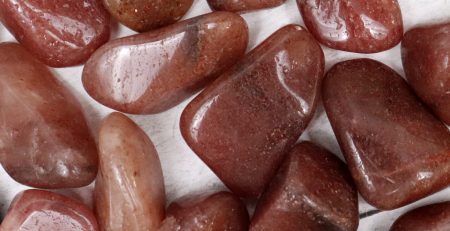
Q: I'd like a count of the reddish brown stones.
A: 14